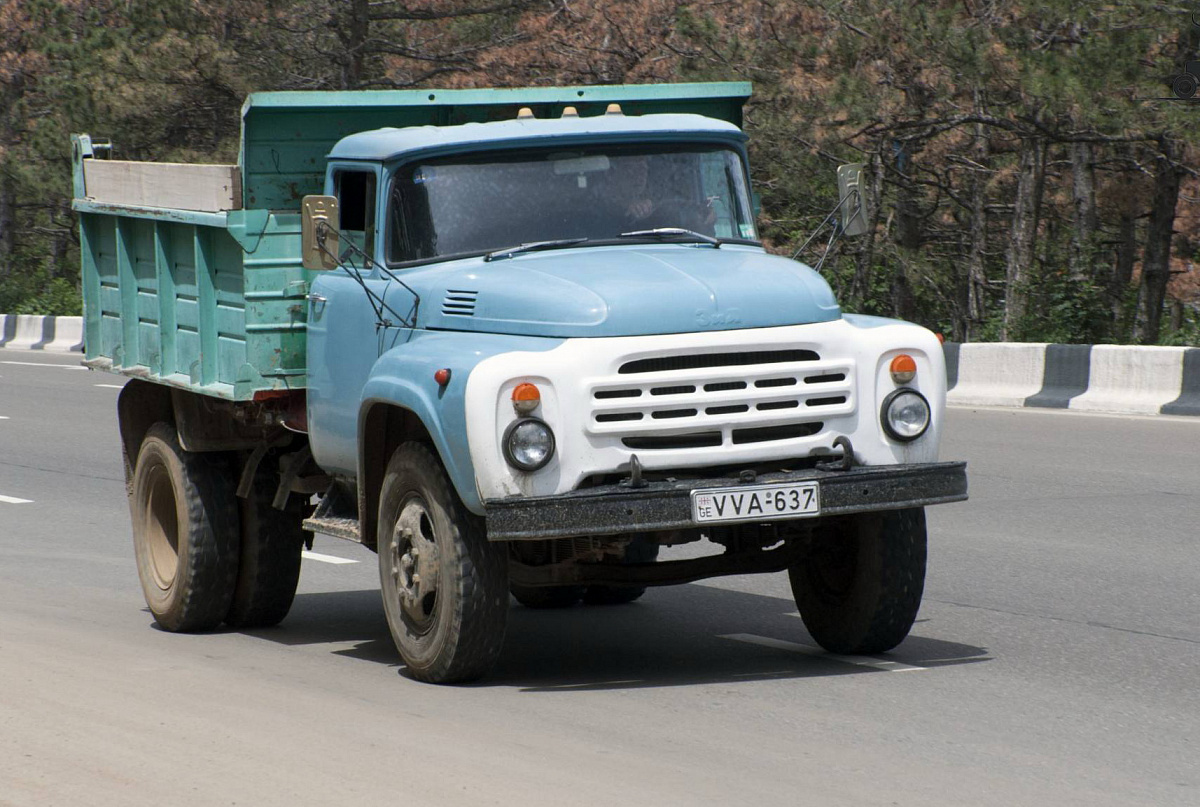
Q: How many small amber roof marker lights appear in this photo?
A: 3